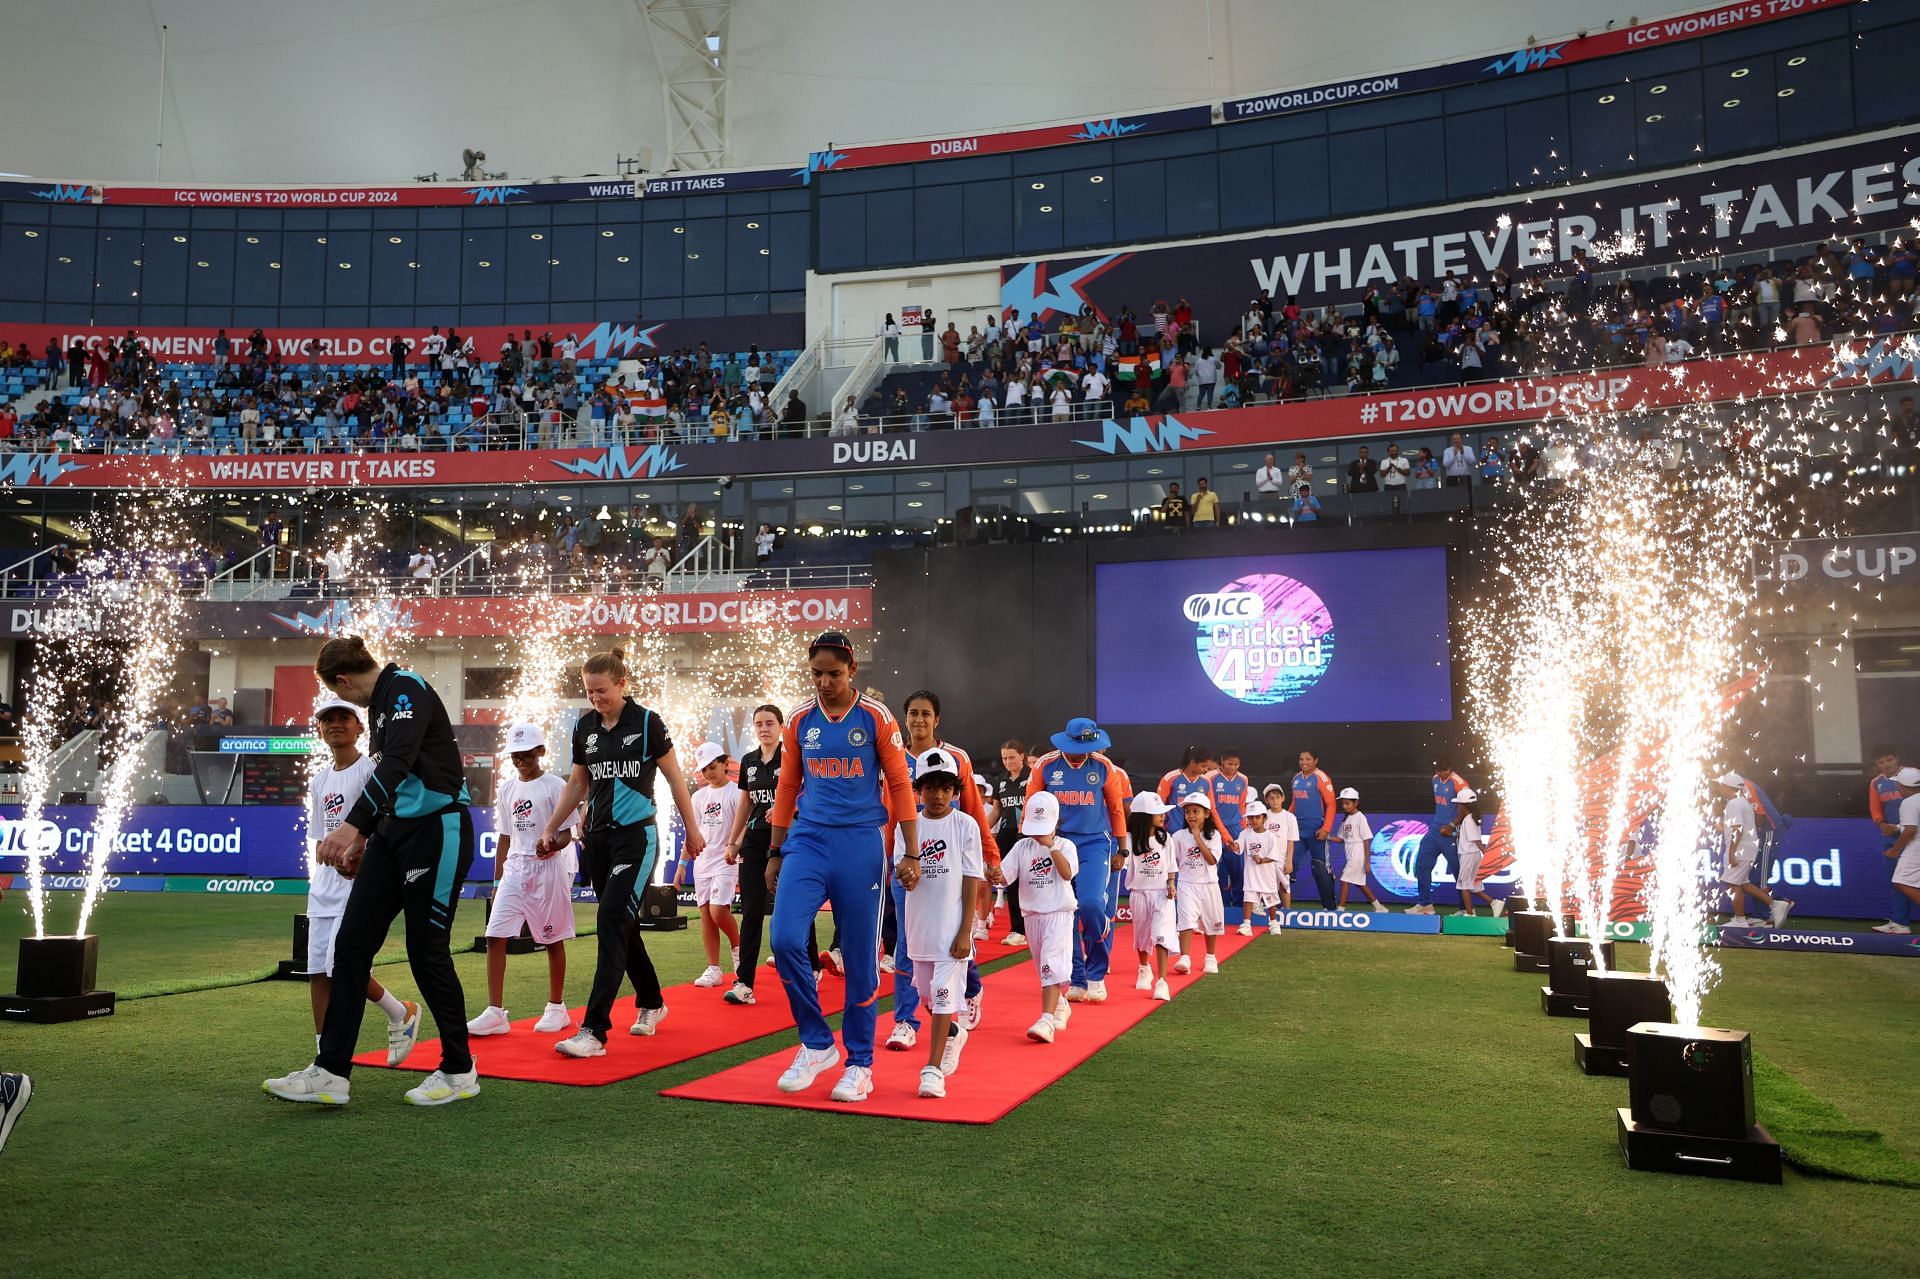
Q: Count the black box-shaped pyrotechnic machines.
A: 9